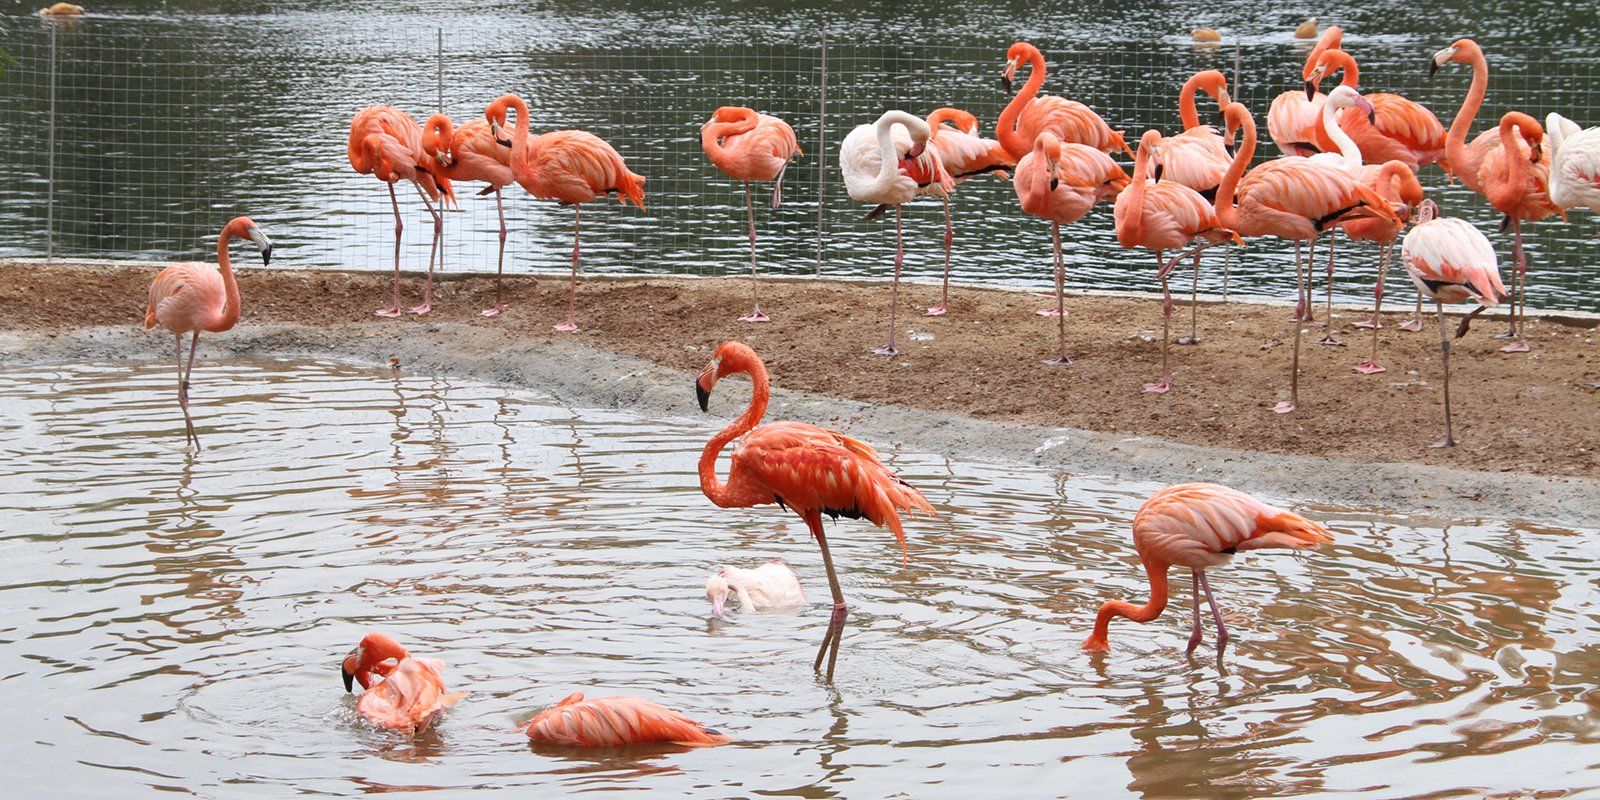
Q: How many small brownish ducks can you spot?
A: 3